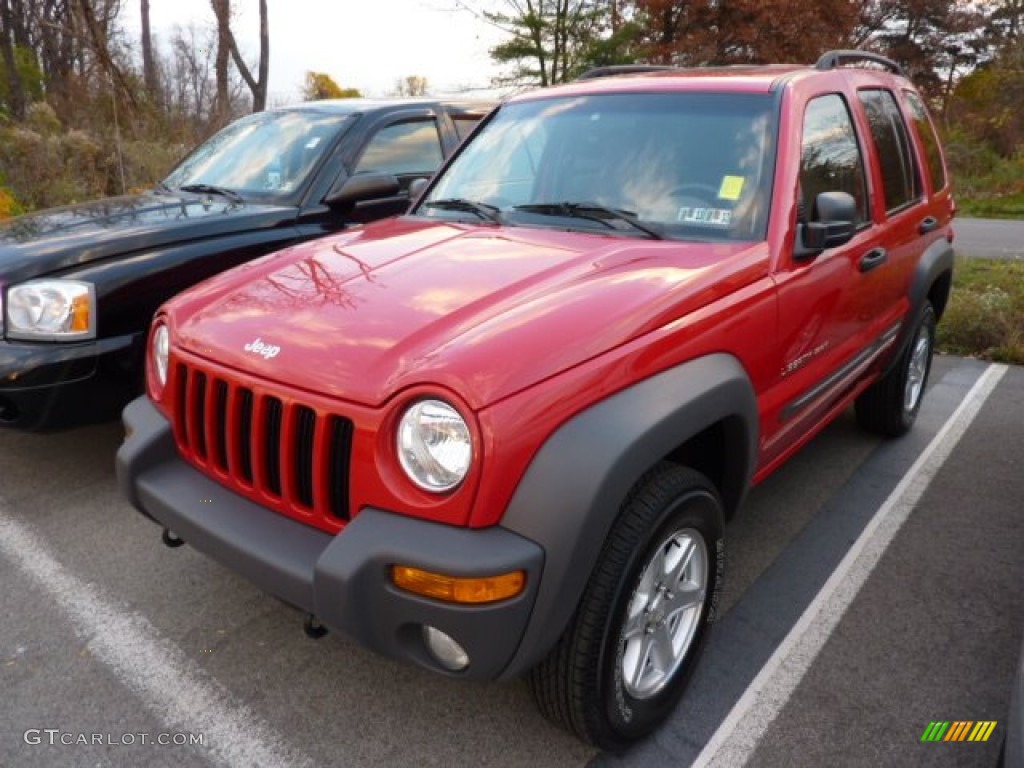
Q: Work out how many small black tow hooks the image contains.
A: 2